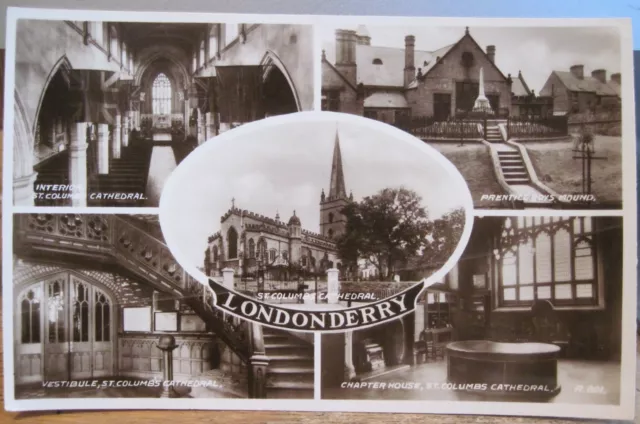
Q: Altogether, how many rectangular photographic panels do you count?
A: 4